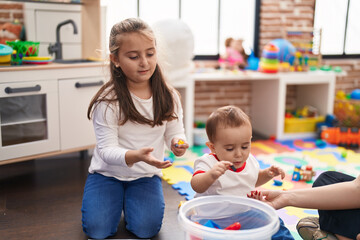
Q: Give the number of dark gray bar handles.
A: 2